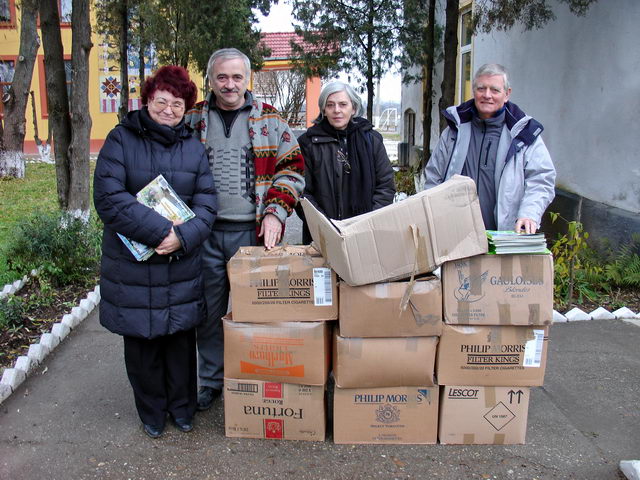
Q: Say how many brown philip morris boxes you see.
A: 3